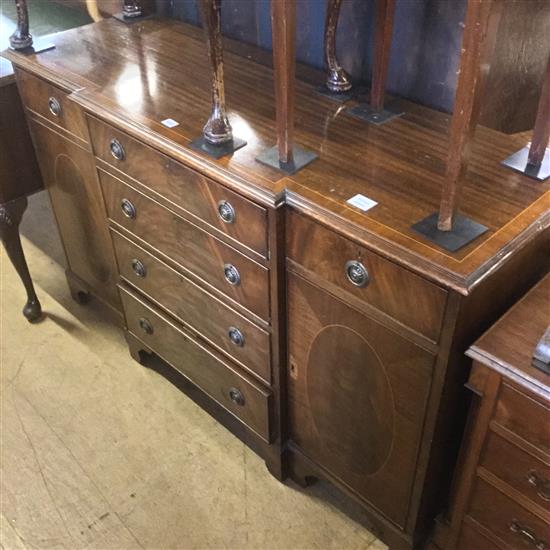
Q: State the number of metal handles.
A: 12